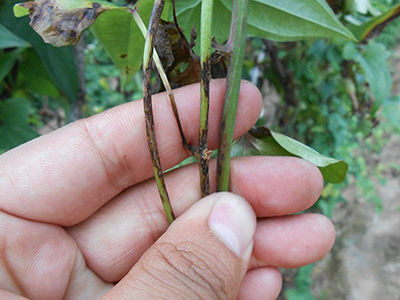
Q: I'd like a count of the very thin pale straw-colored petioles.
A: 1